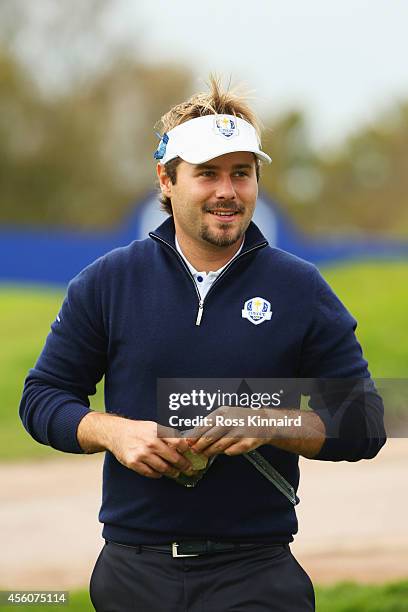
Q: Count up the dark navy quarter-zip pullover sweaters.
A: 1